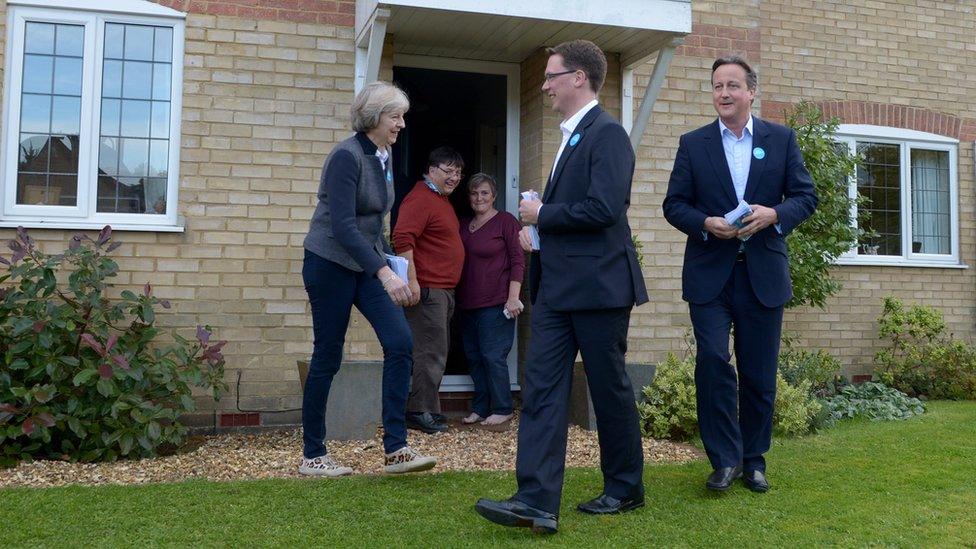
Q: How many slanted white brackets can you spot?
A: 2